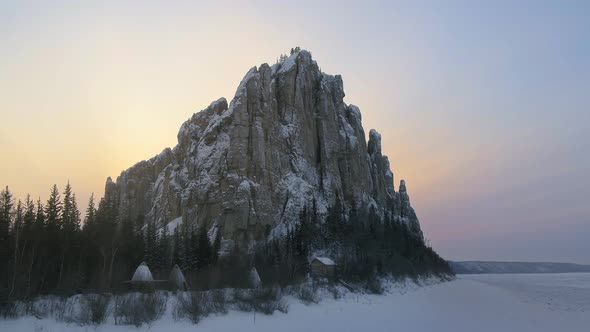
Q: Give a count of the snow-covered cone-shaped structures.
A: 3